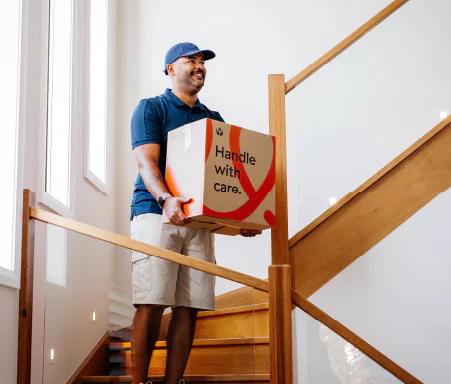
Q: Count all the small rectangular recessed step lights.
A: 4